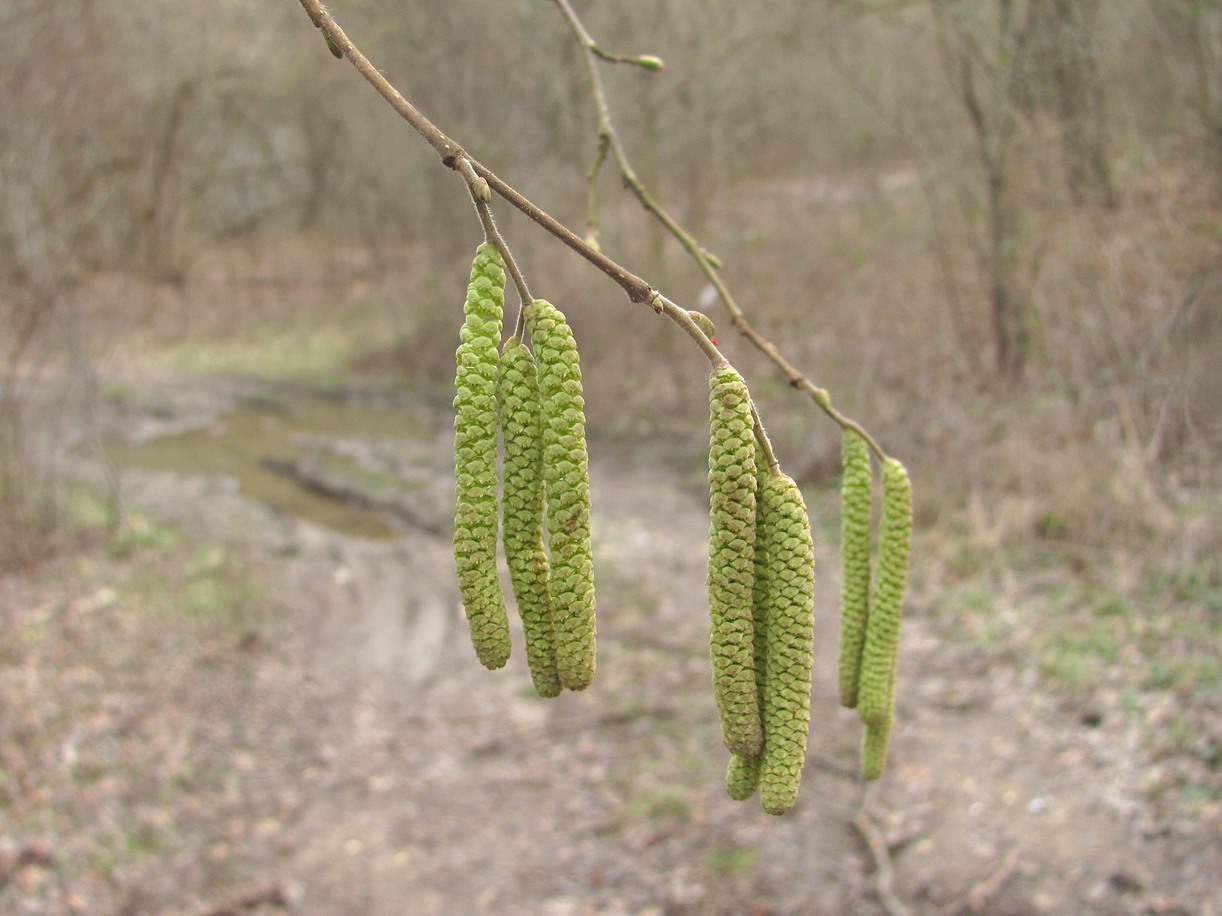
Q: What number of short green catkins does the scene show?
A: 9